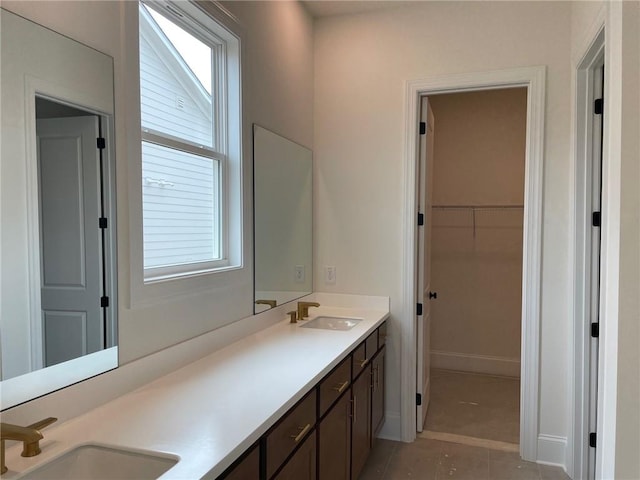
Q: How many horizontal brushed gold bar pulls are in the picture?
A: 3